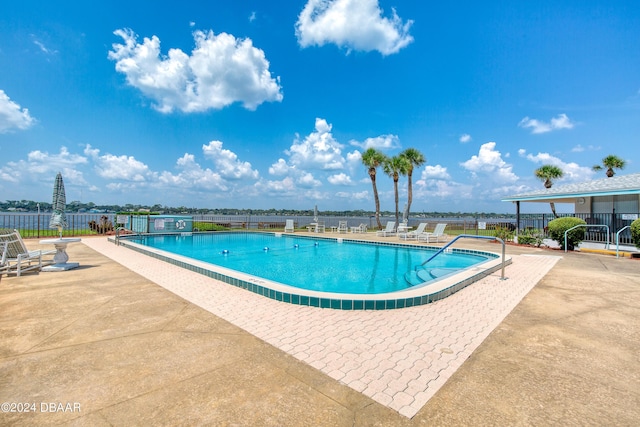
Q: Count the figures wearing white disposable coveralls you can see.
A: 0